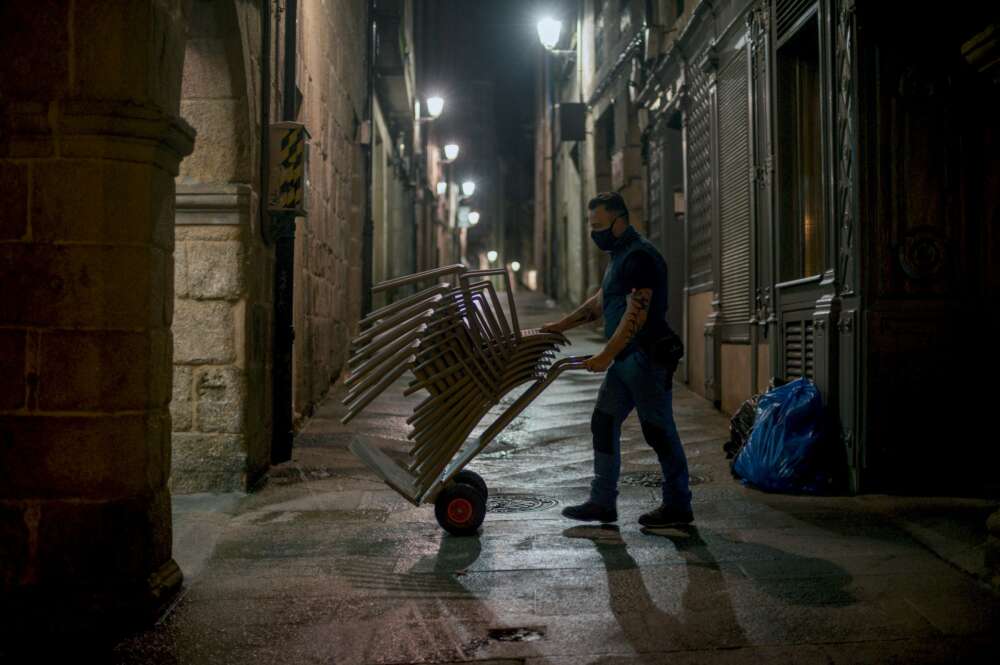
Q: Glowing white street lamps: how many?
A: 8